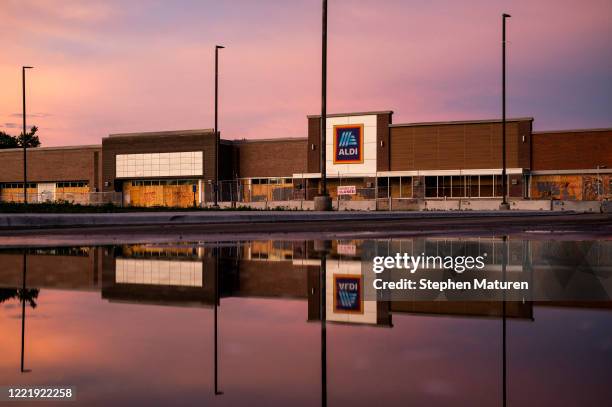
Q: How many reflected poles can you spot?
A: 4